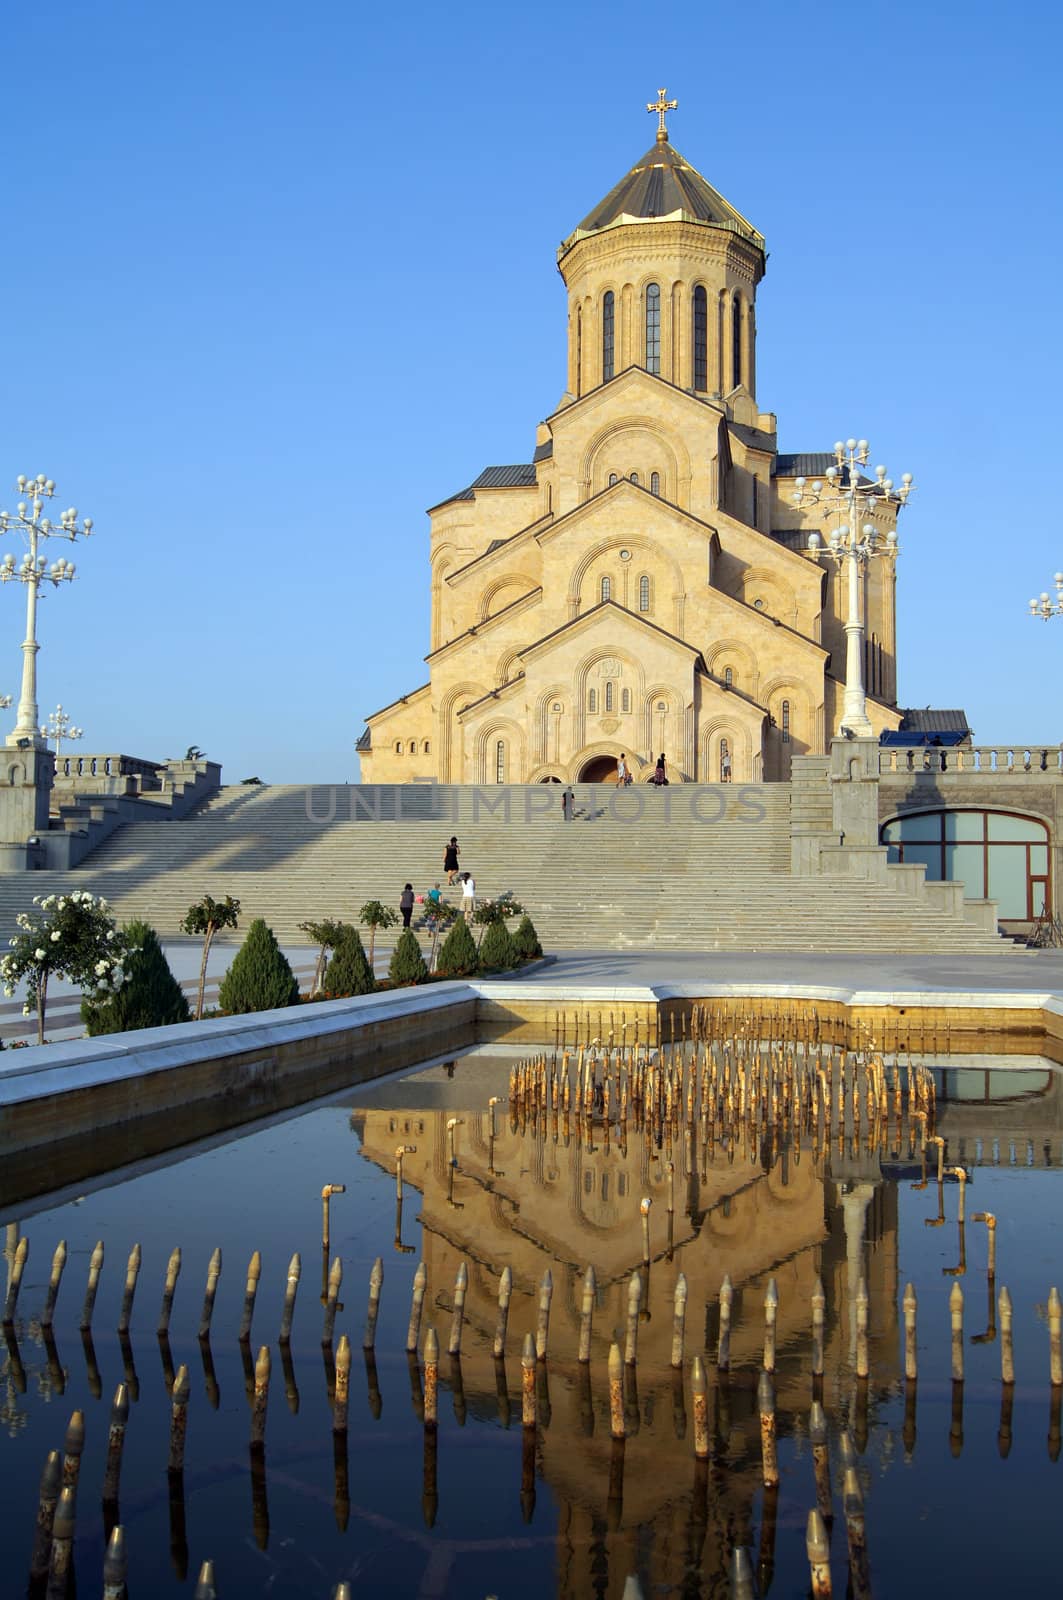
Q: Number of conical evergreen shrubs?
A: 7